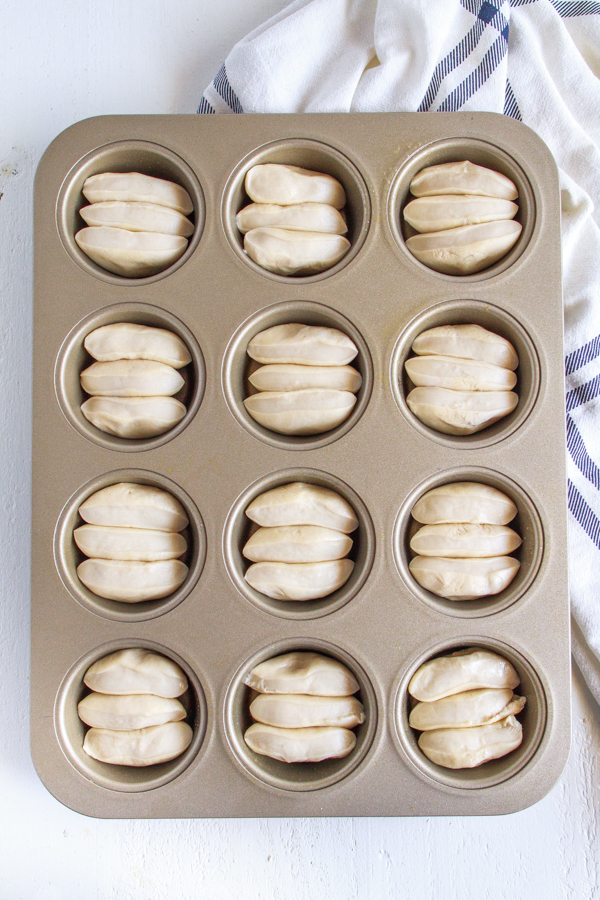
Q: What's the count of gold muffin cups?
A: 12